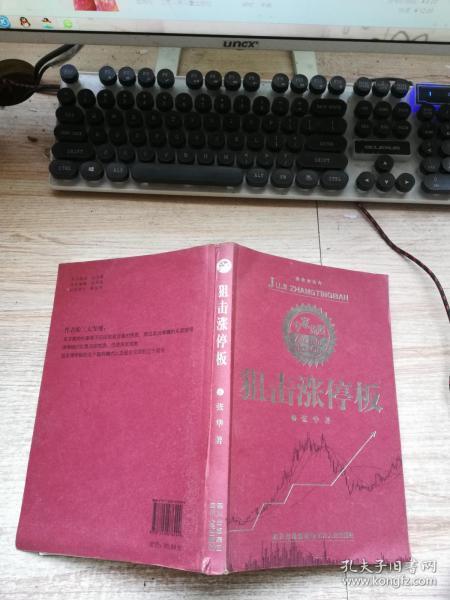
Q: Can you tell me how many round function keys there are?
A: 12